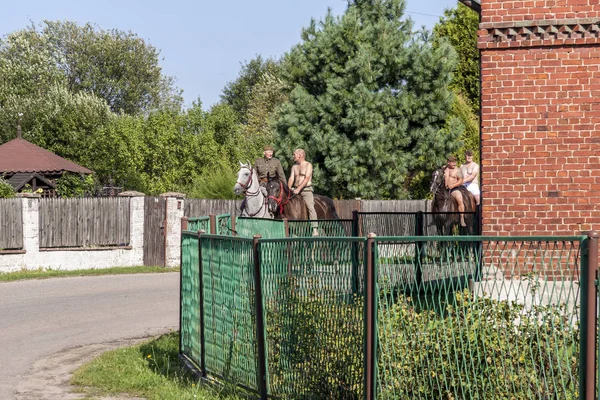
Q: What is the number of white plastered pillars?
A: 3